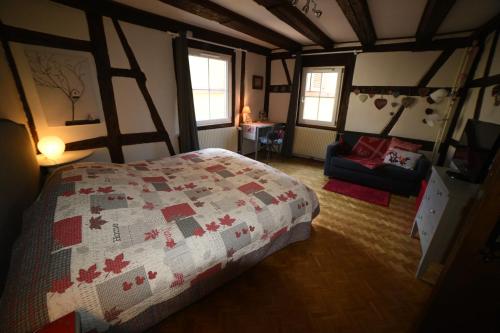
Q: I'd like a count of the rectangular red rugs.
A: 1